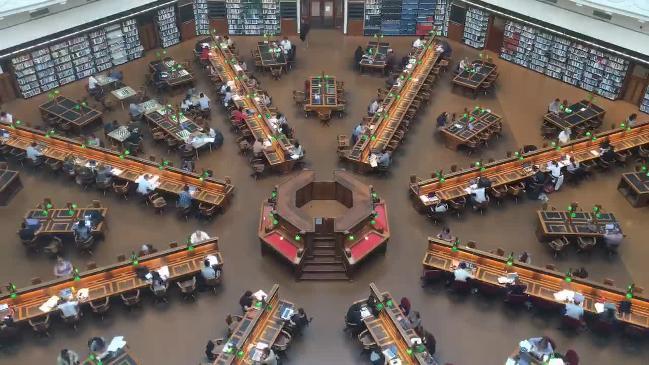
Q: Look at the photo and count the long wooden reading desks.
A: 8